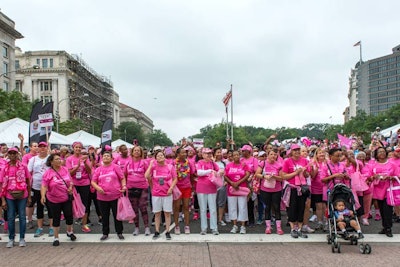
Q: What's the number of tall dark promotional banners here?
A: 3